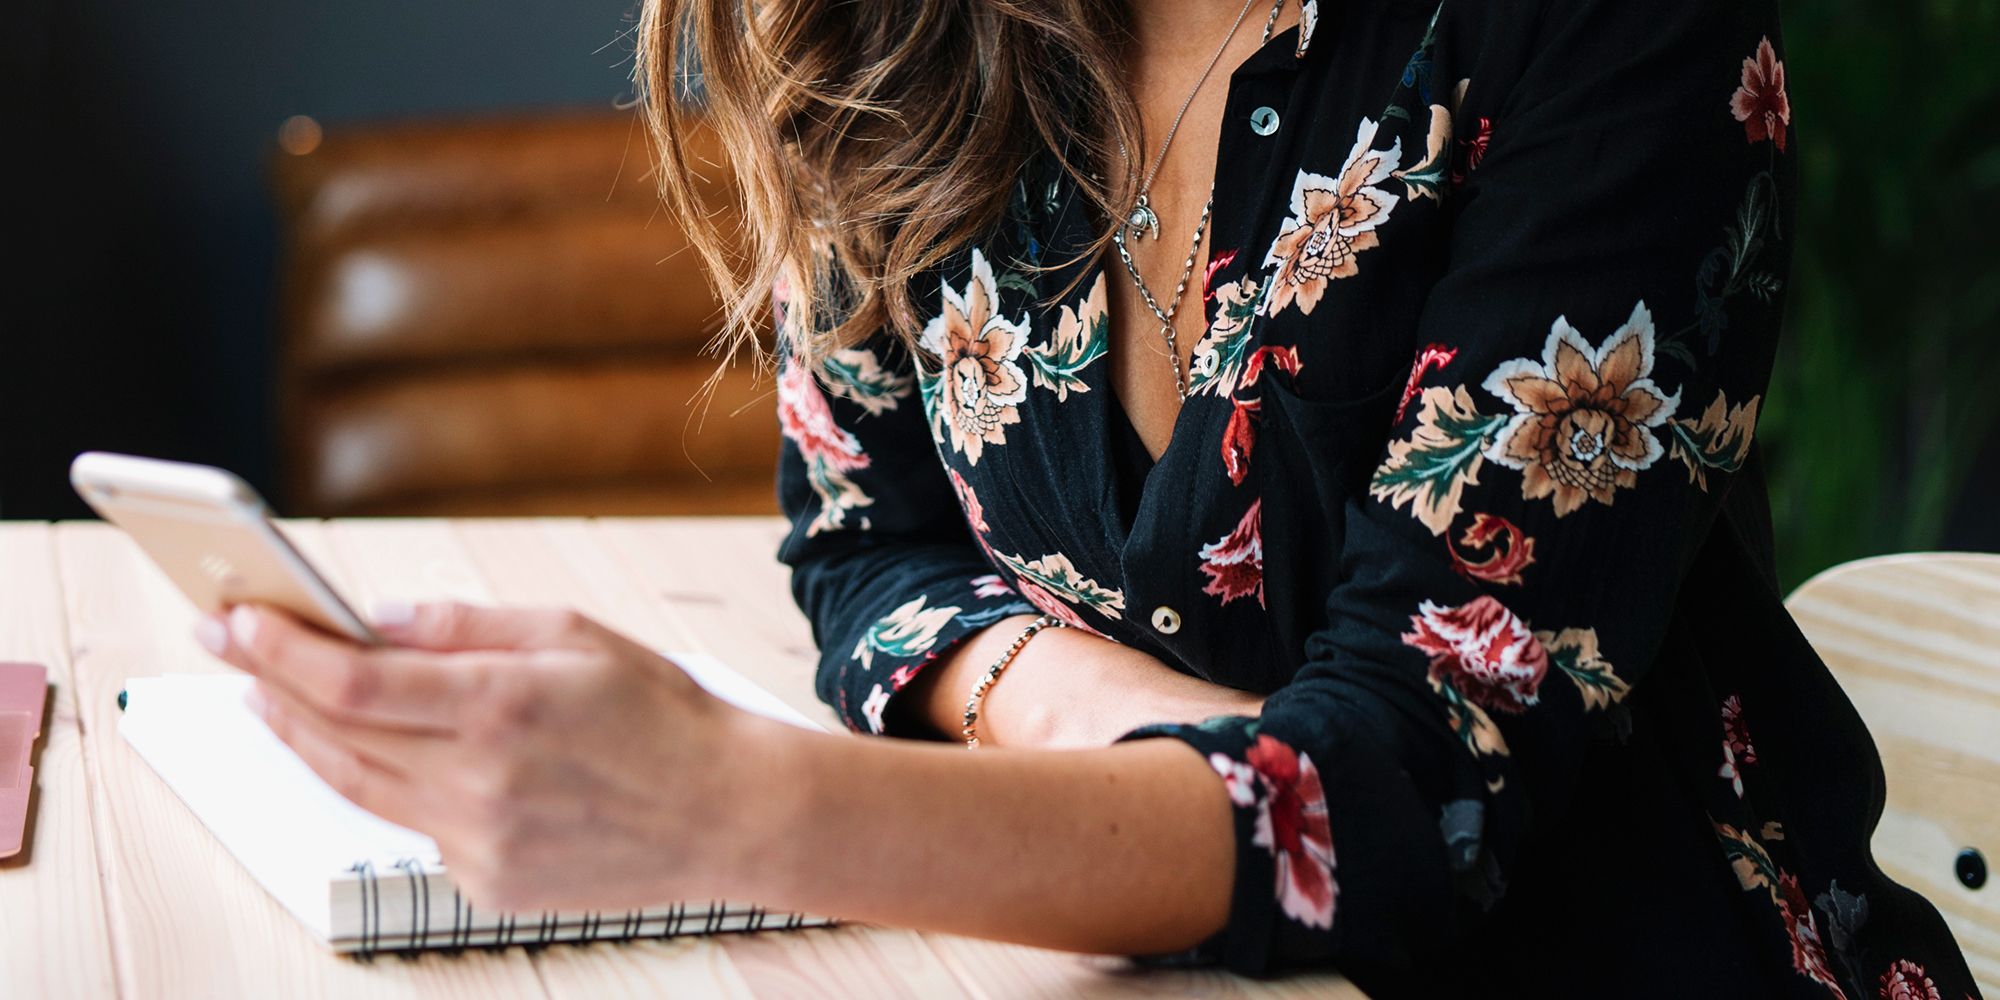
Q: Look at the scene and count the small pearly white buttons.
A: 3